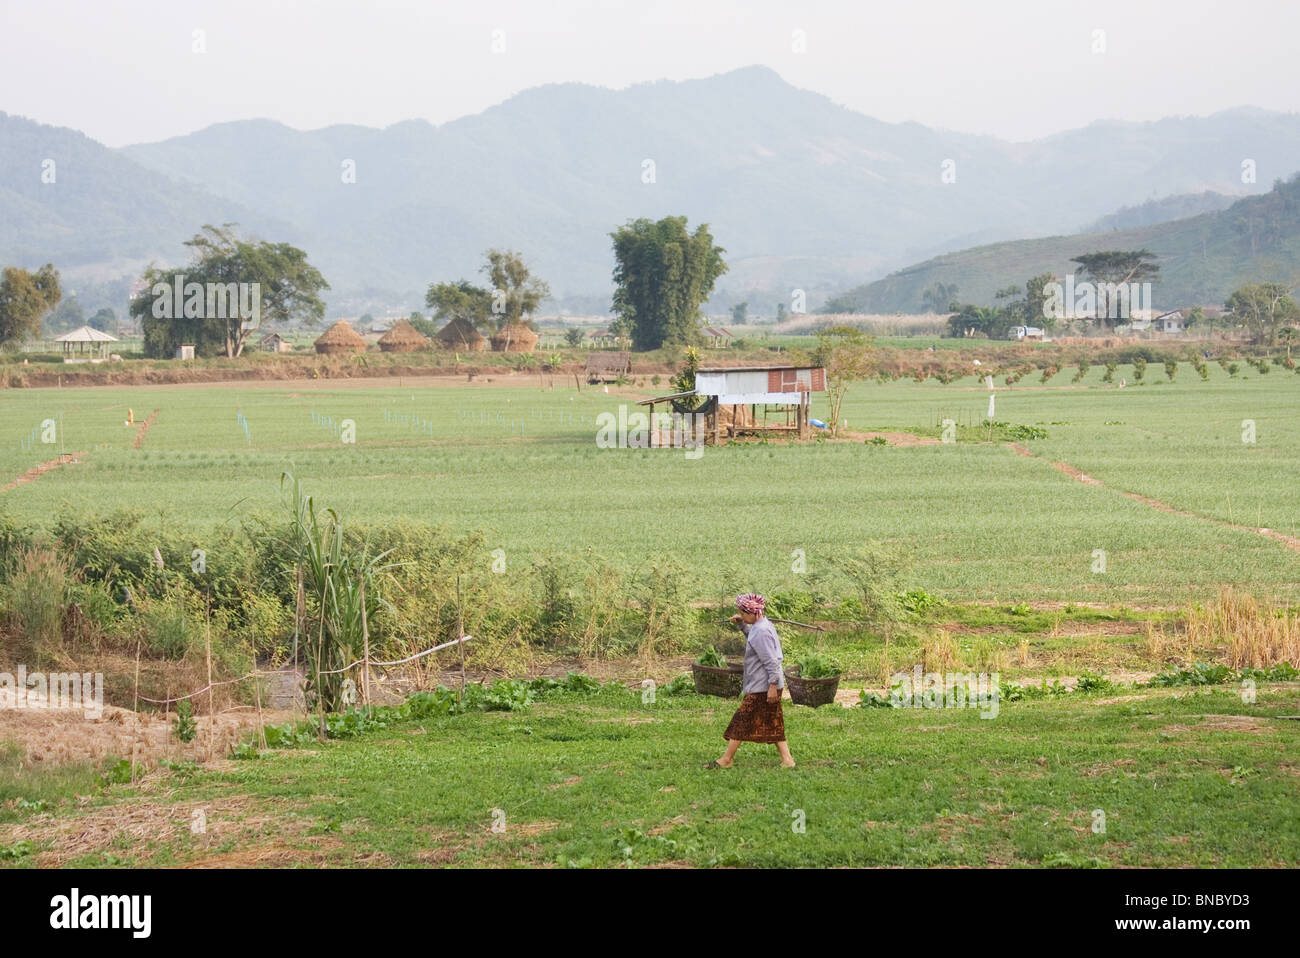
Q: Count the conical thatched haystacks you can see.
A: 4